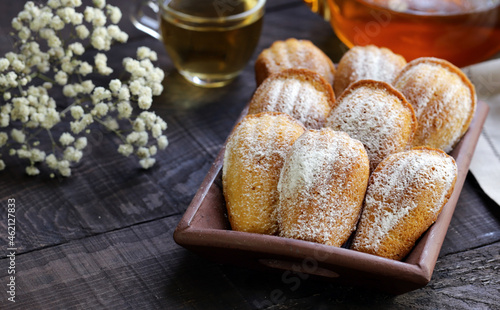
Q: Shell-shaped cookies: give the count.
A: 8